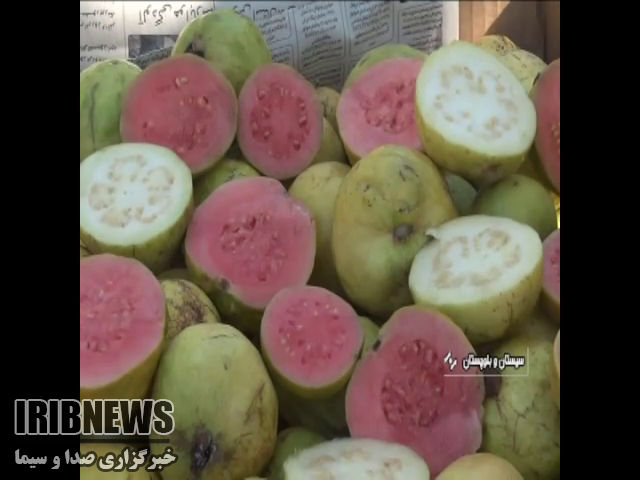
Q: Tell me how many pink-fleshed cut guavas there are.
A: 9